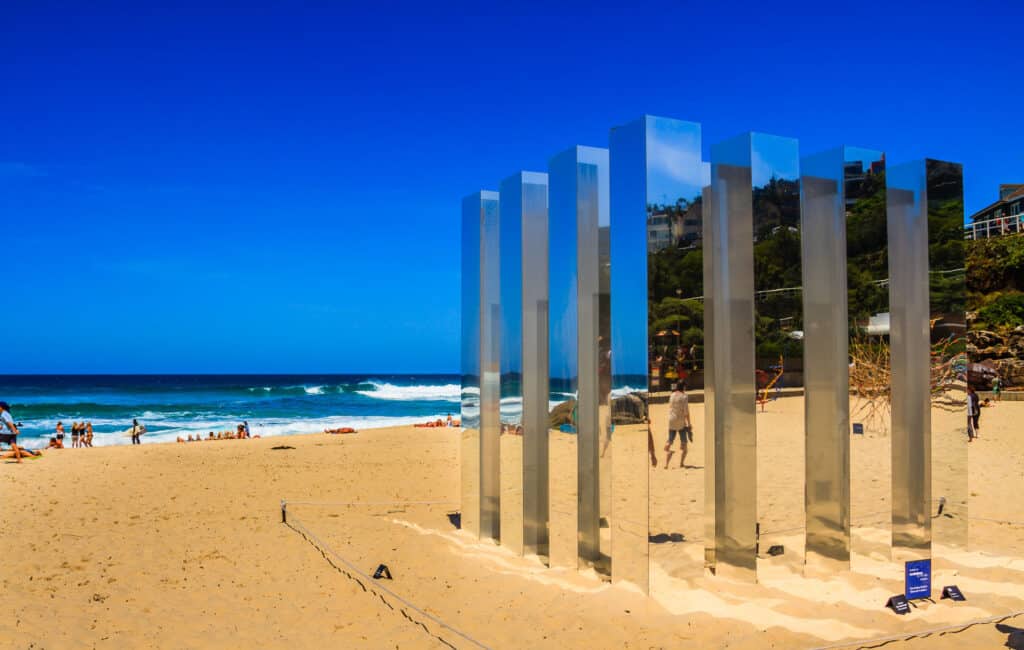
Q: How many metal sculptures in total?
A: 7